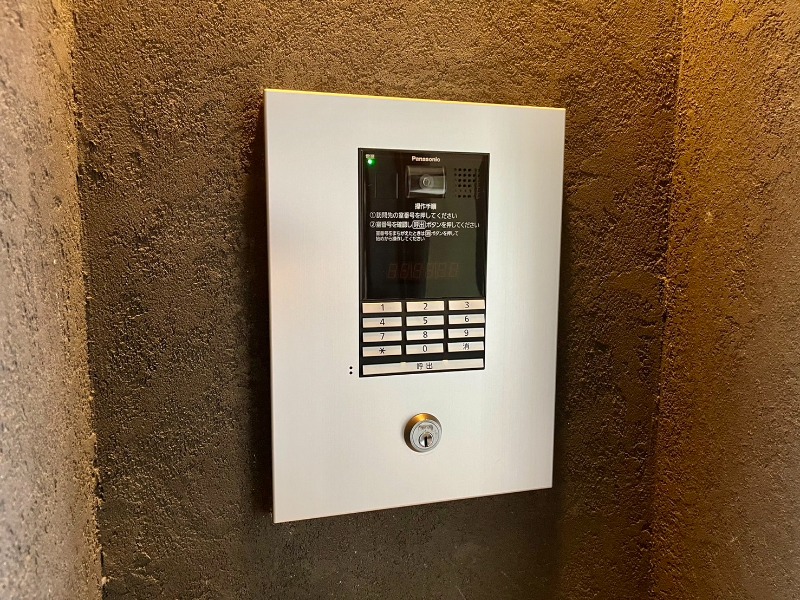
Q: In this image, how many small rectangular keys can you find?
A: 12